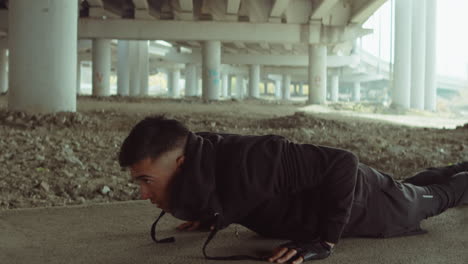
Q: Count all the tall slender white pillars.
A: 3